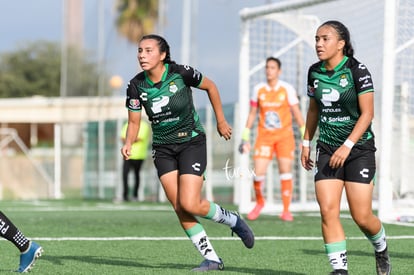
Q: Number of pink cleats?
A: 2